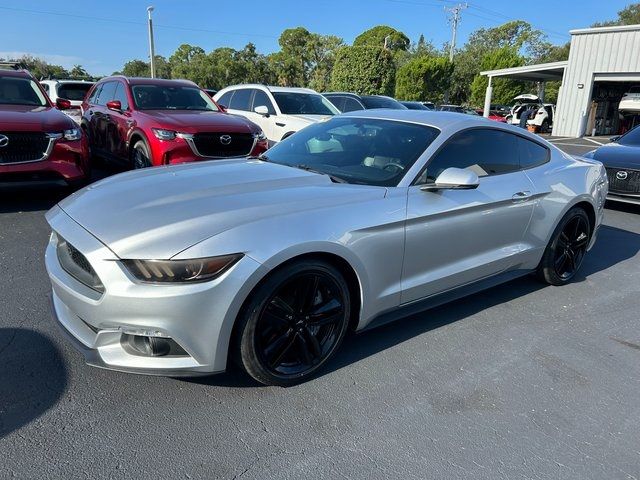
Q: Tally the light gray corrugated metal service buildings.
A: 1